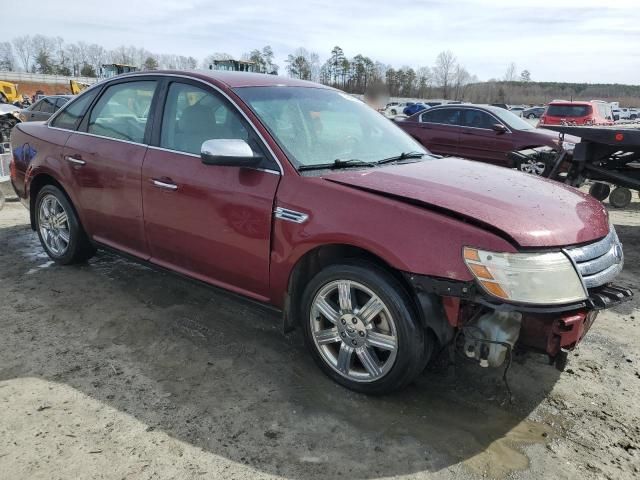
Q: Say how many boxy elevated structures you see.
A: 2